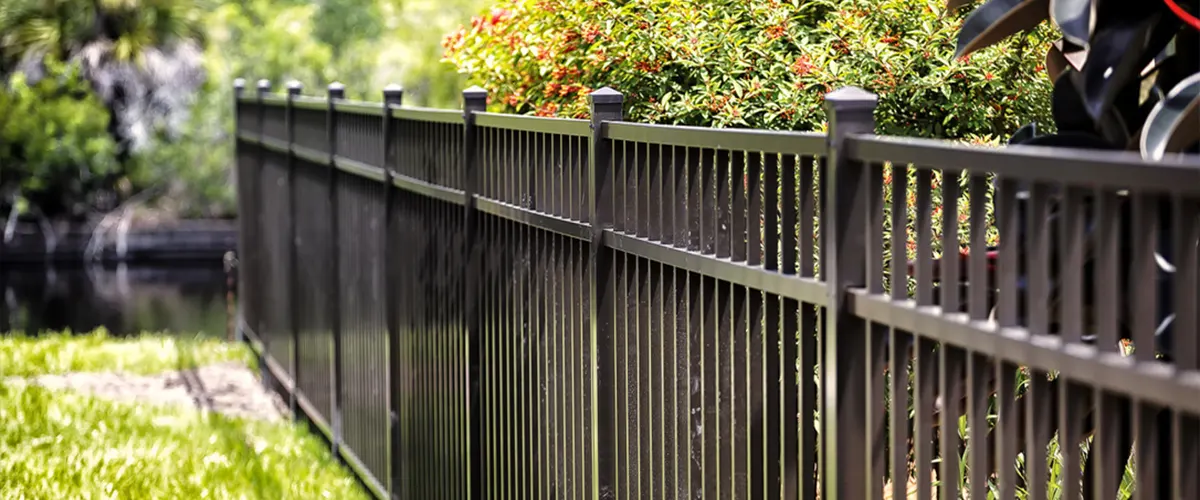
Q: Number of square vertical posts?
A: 8